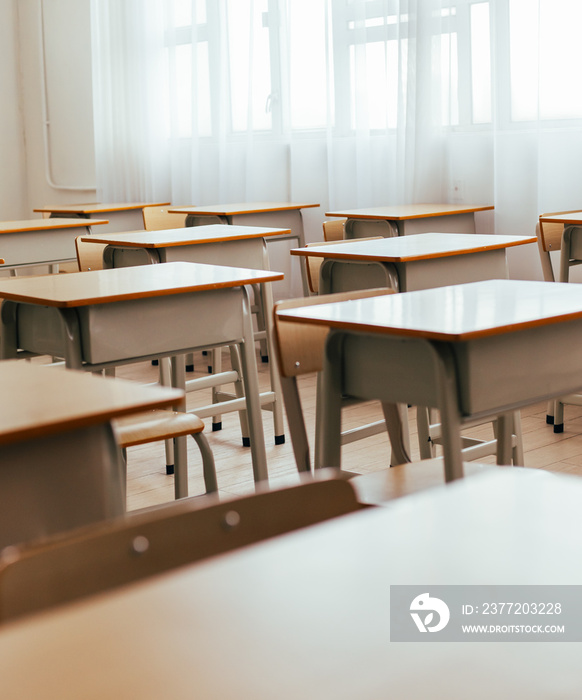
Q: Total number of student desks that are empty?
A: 11